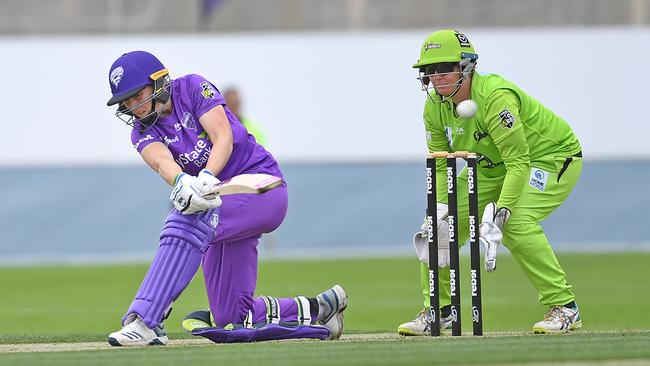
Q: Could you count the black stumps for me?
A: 3